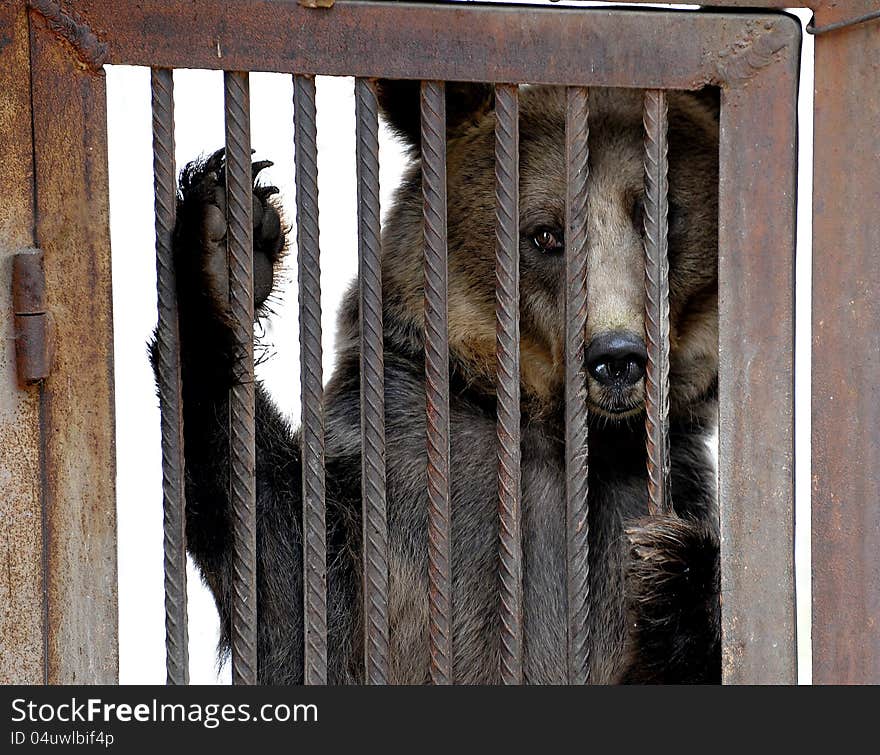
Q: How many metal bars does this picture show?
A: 8